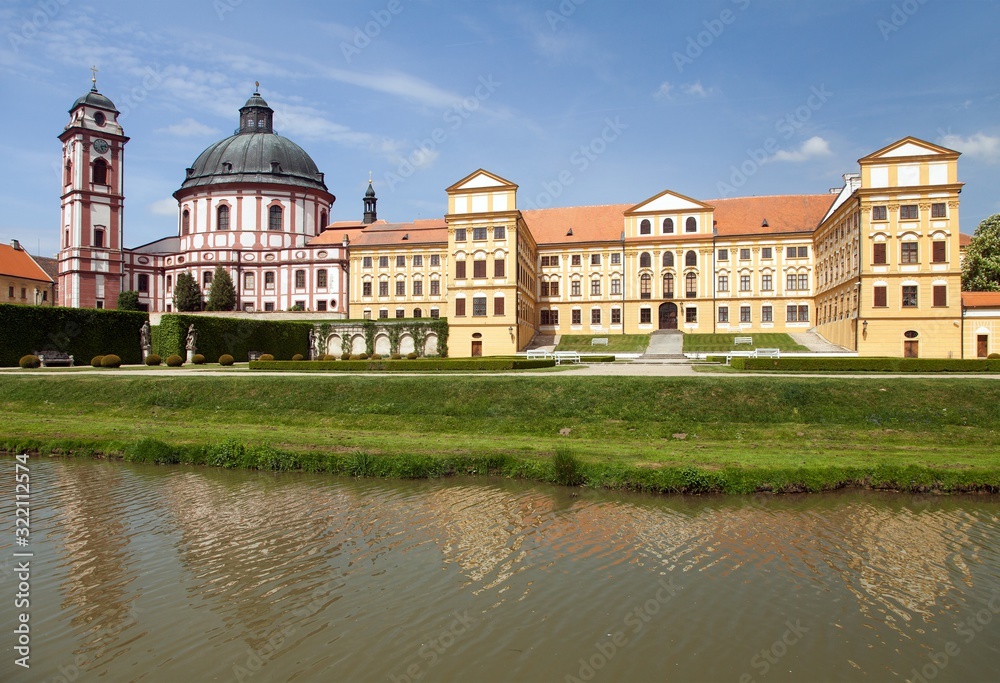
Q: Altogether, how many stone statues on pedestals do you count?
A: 3